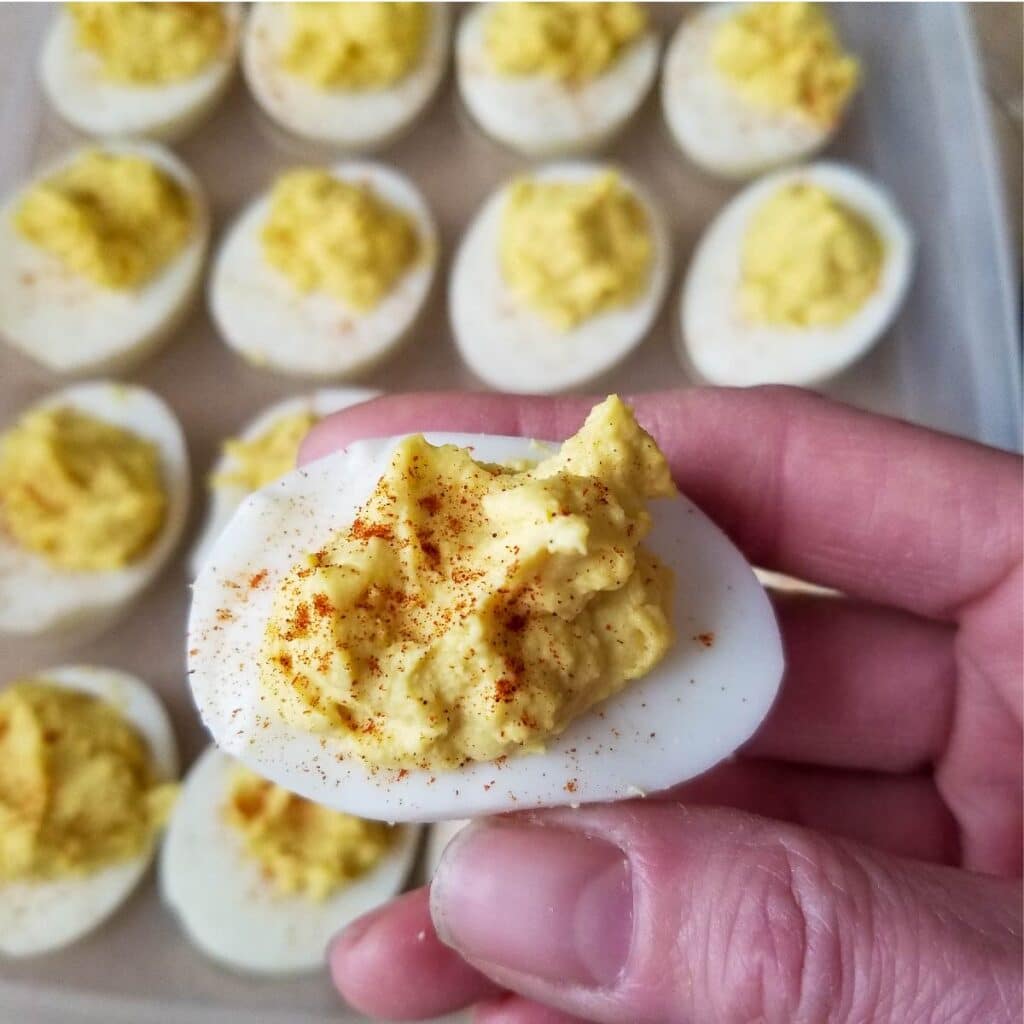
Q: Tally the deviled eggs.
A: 13